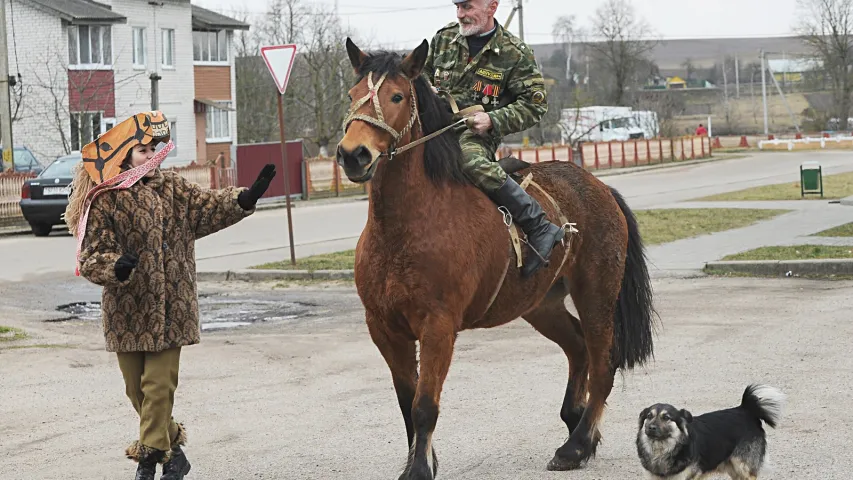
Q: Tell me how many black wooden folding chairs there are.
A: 0